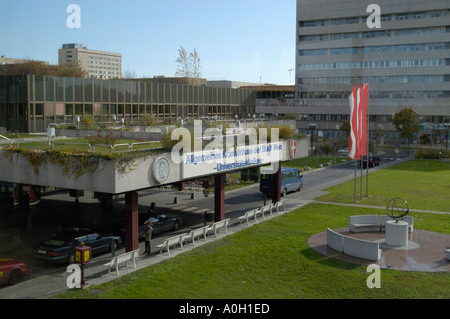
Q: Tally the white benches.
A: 7